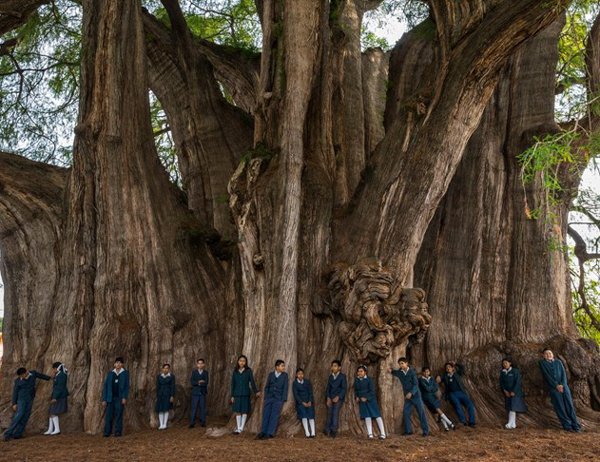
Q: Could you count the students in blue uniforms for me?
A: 15